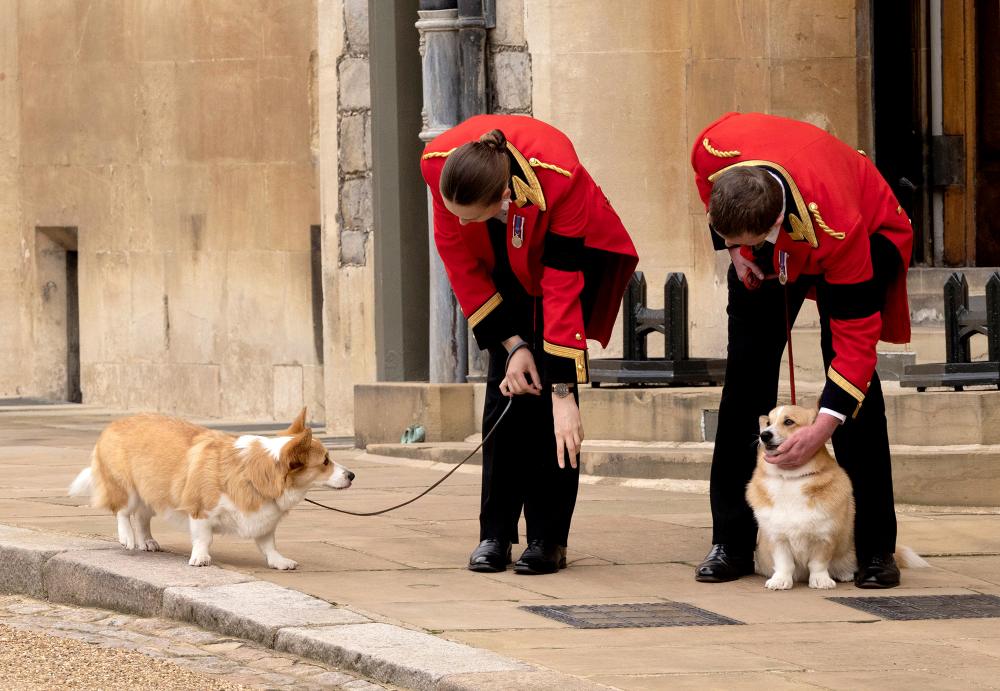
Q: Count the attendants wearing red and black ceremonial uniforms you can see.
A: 2